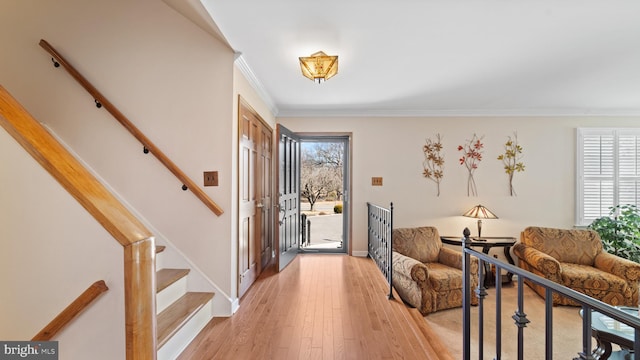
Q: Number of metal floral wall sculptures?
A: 3